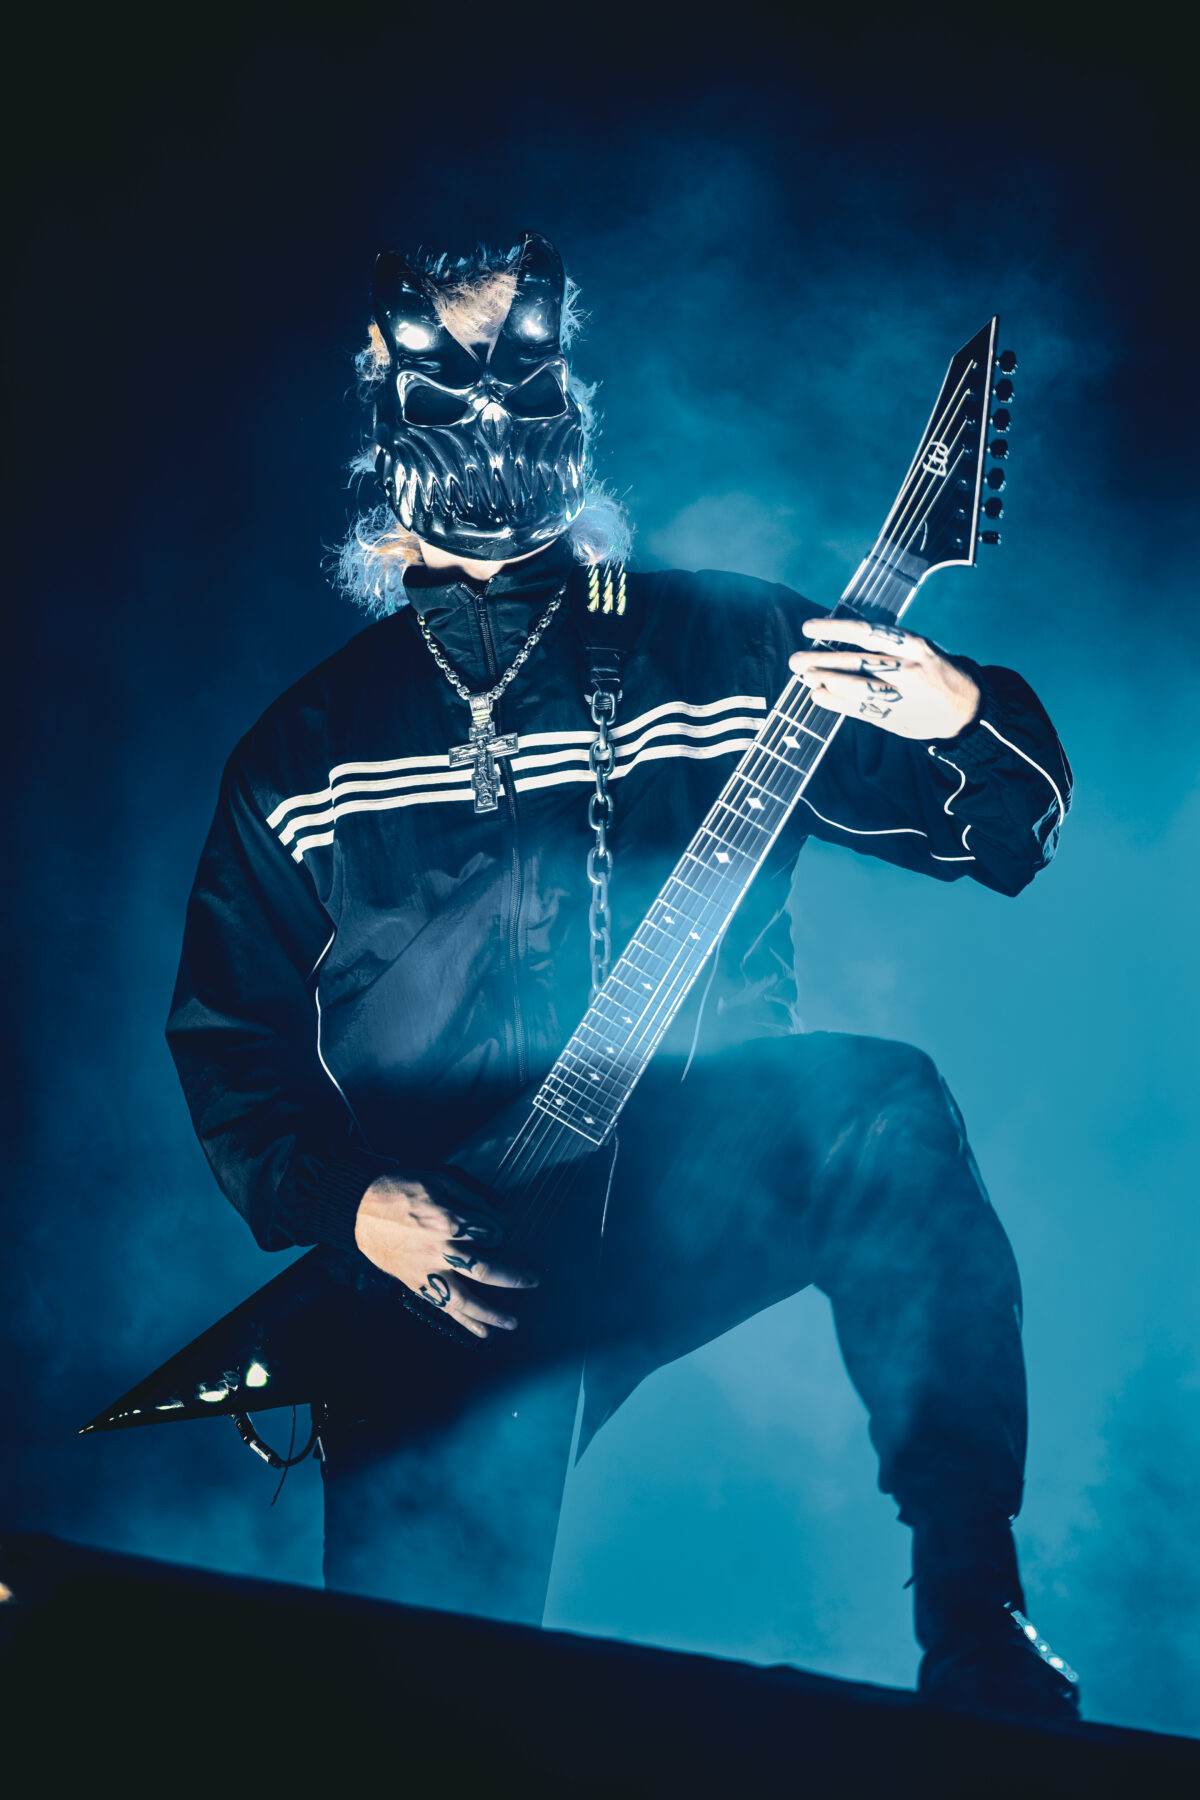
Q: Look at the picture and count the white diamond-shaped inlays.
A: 11